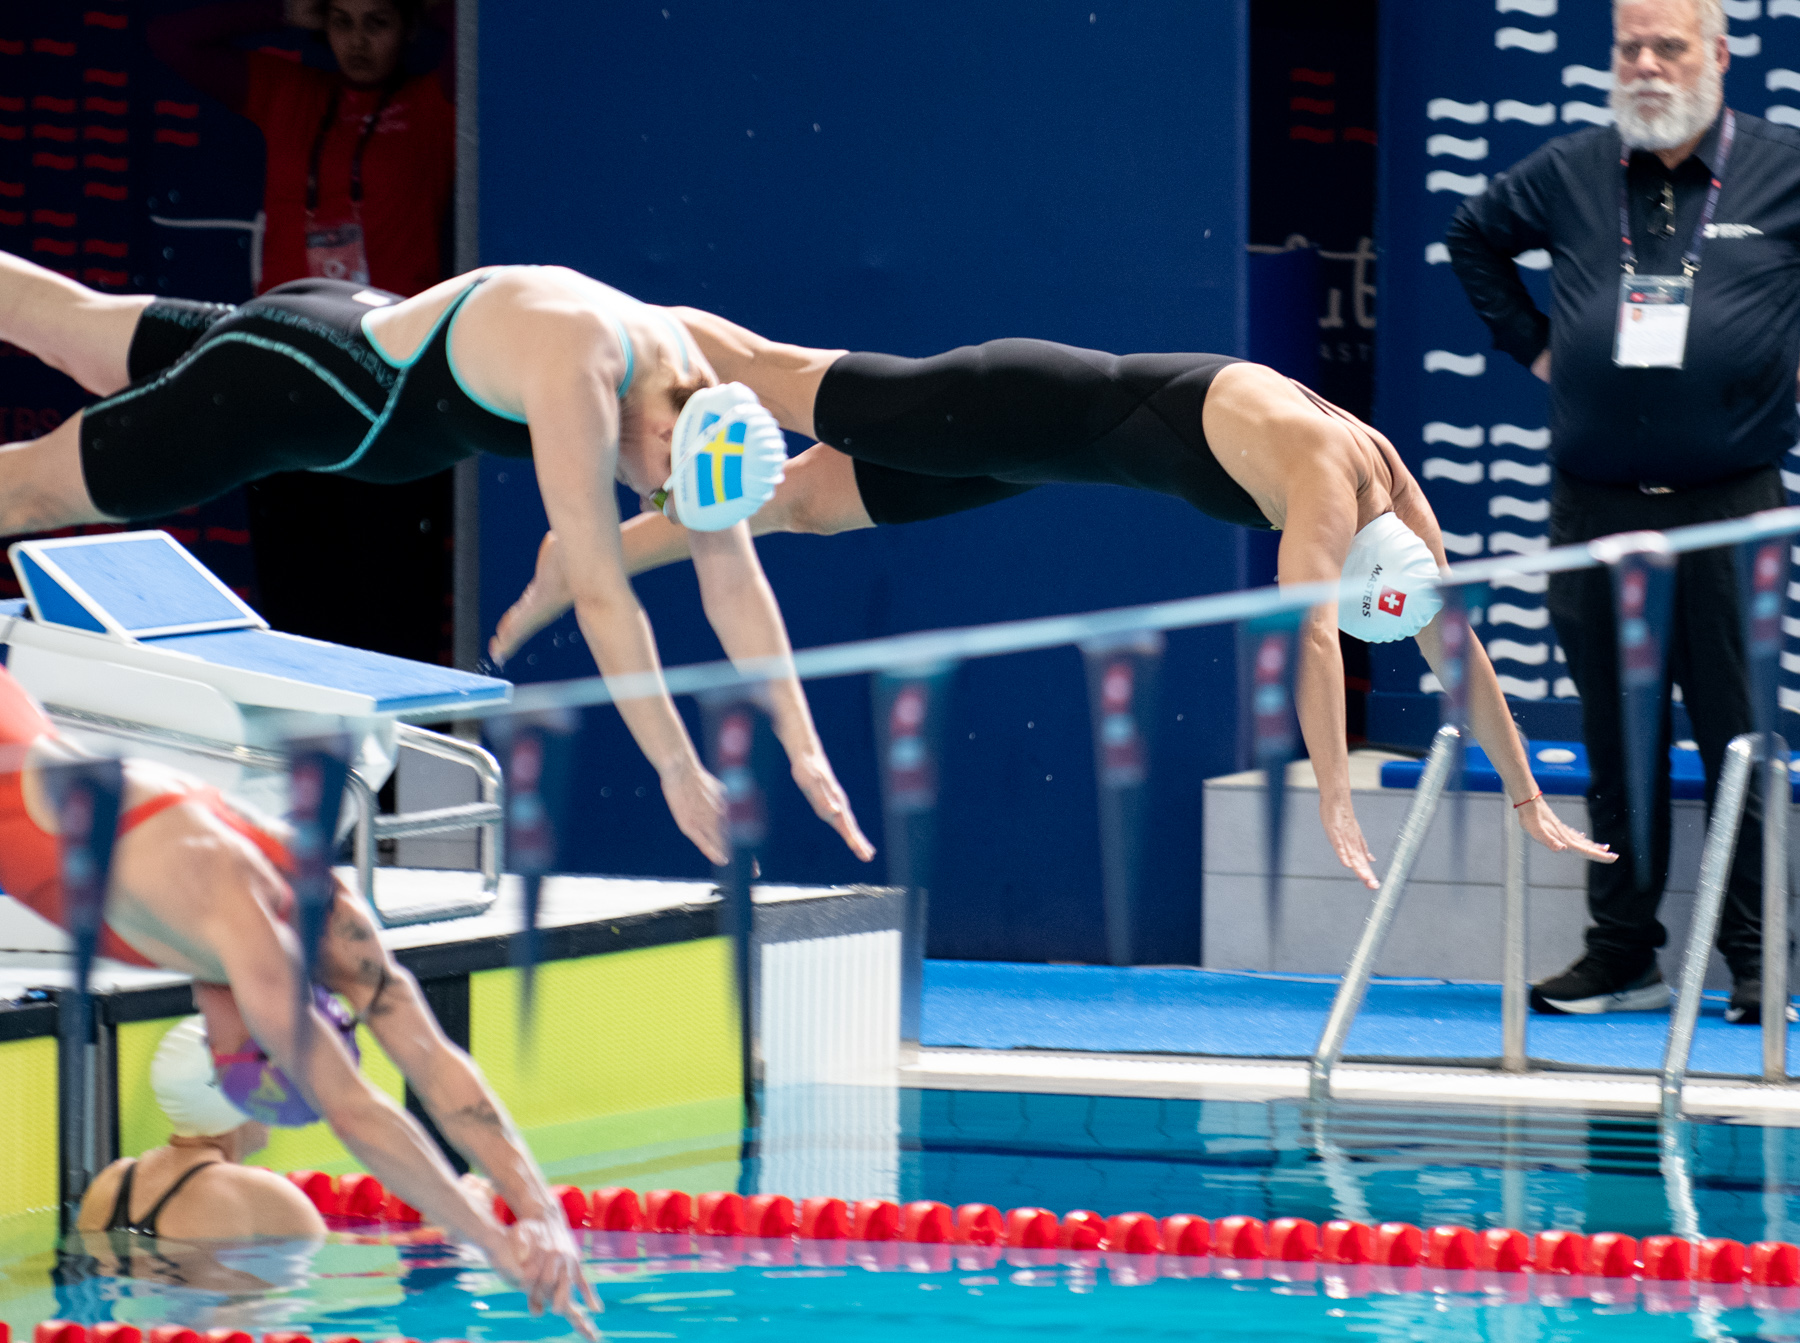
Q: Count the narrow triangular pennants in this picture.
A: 10